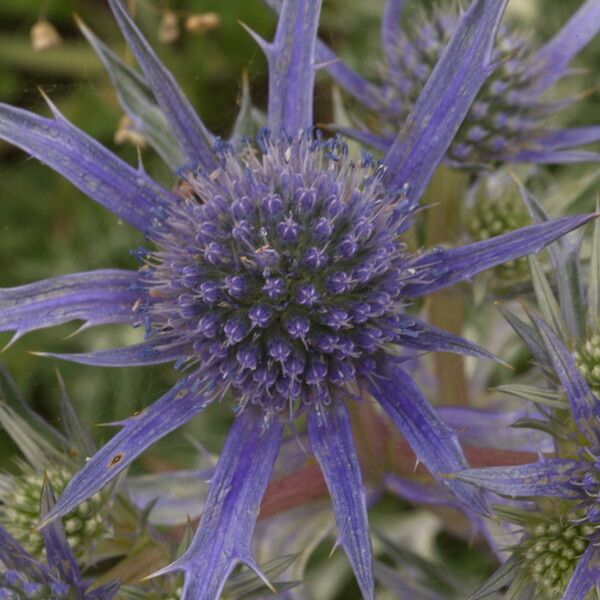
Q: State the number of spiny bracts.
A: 12